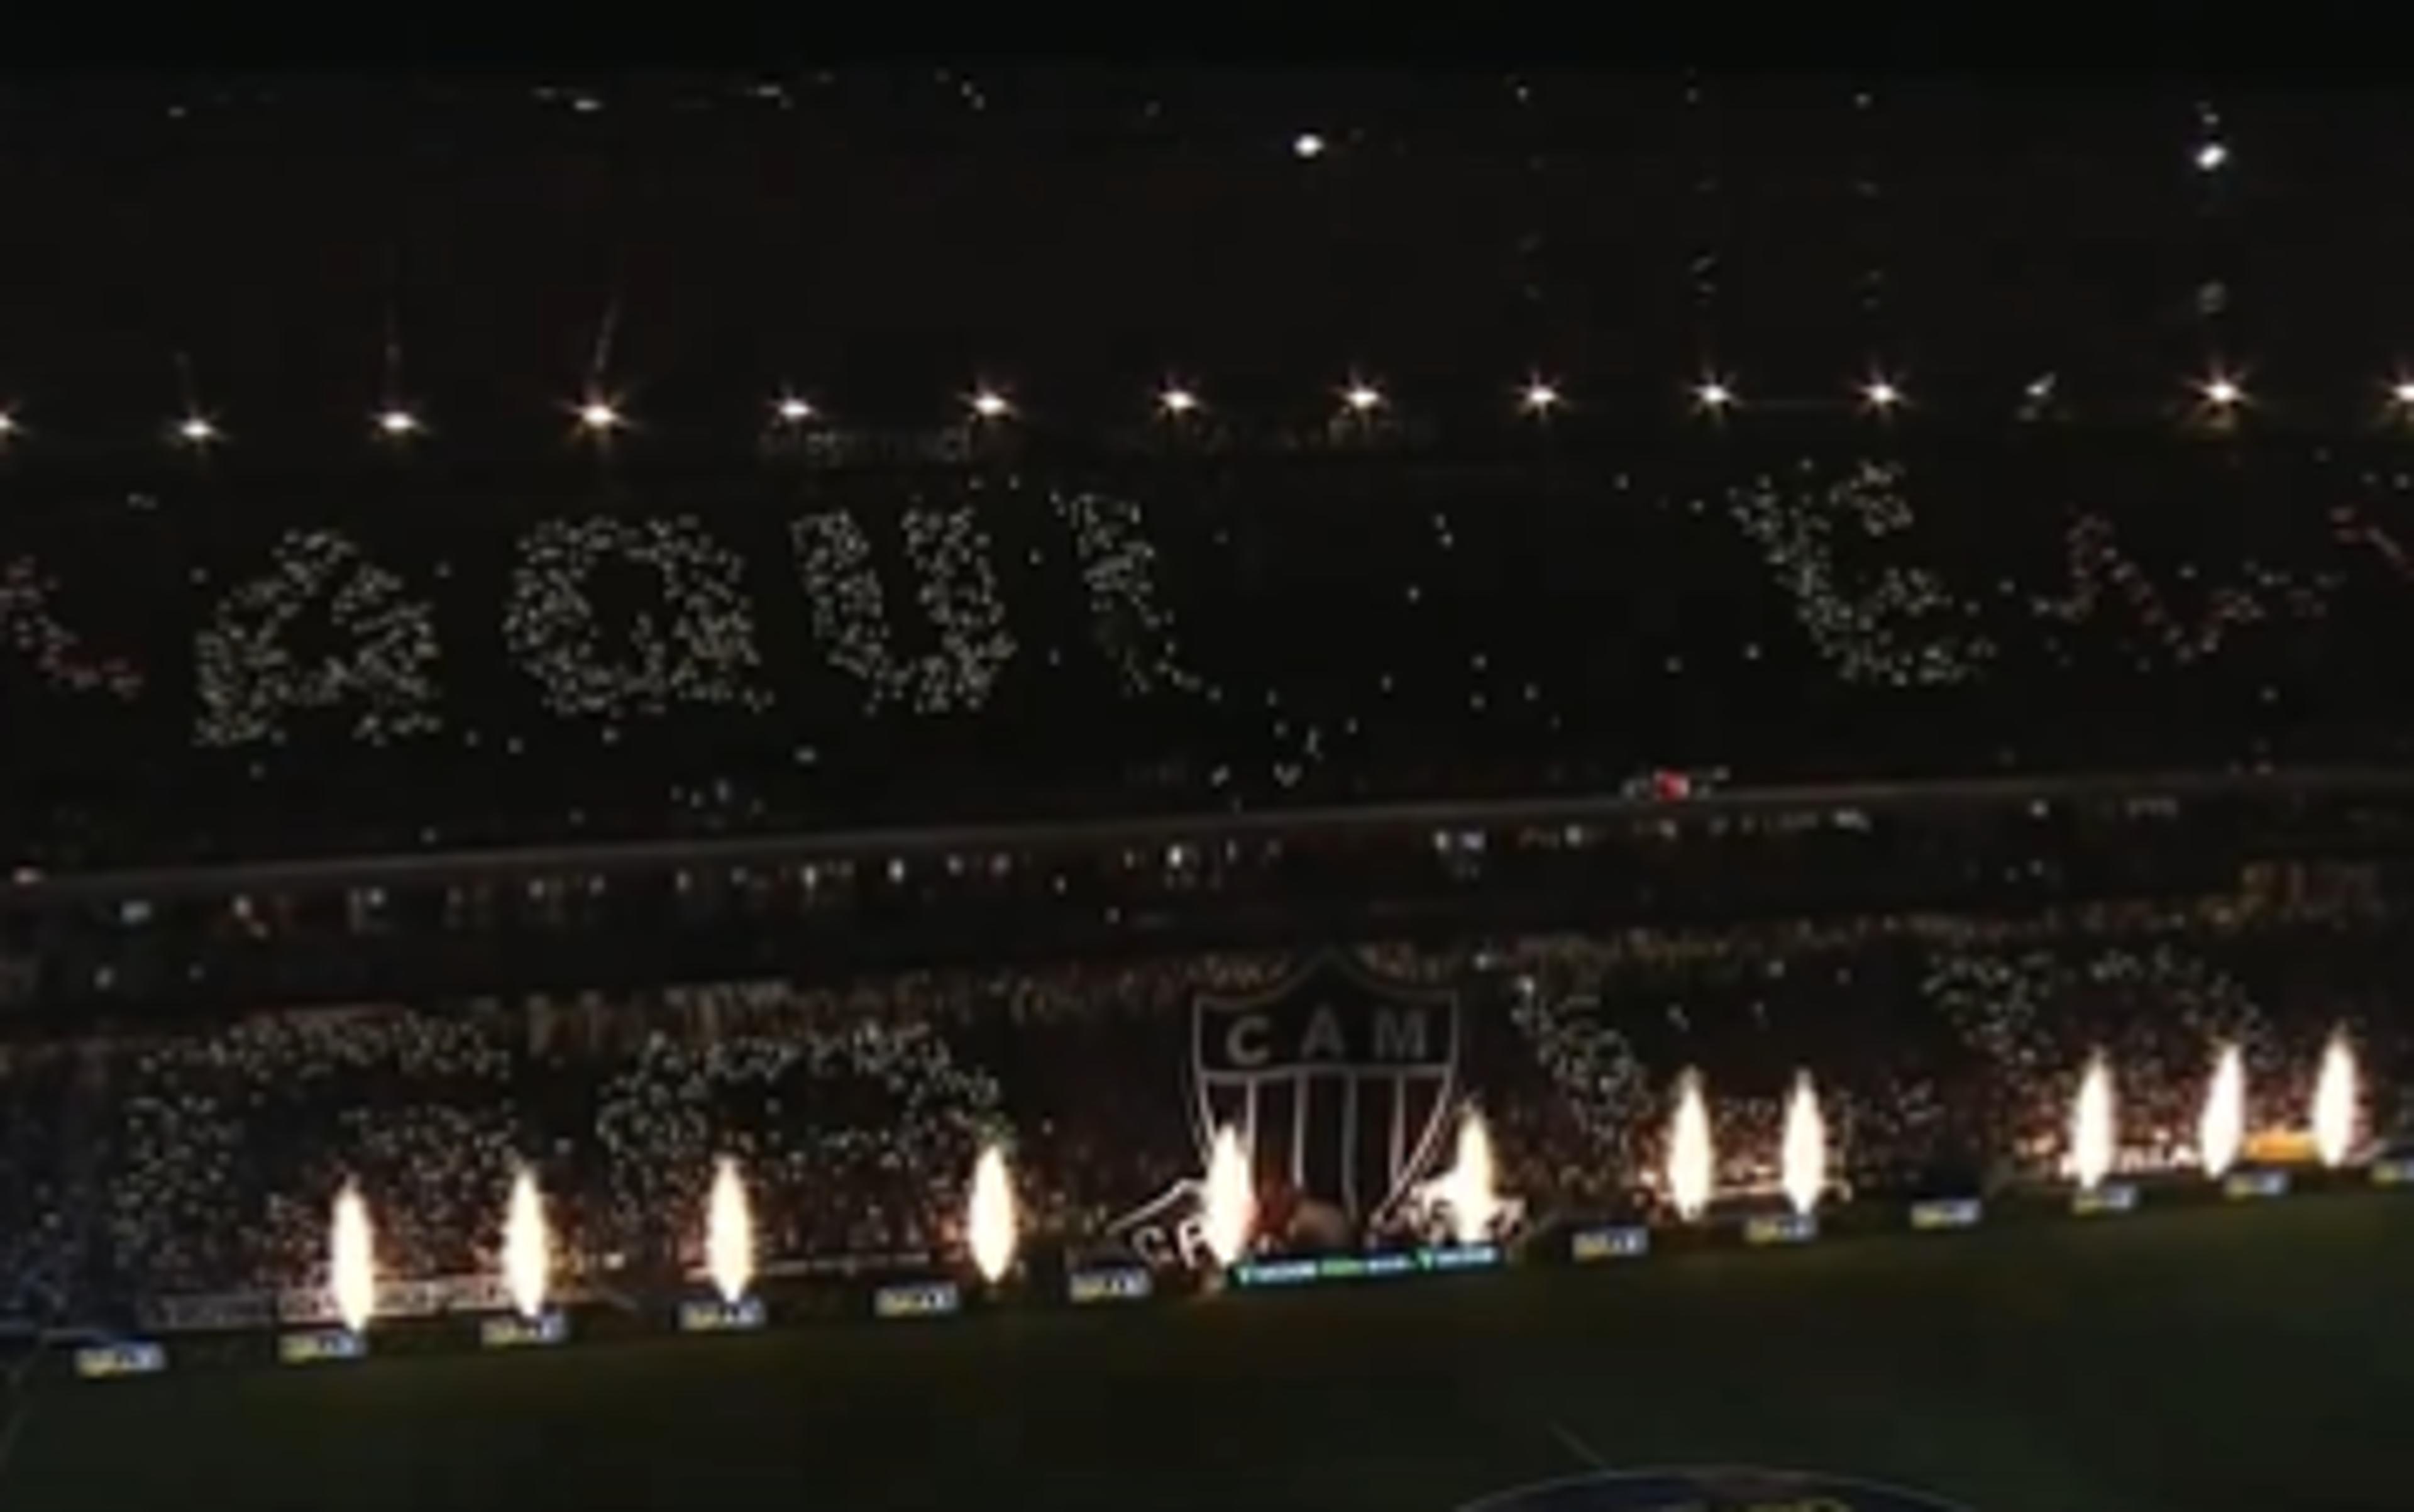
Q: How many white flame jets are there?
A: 11